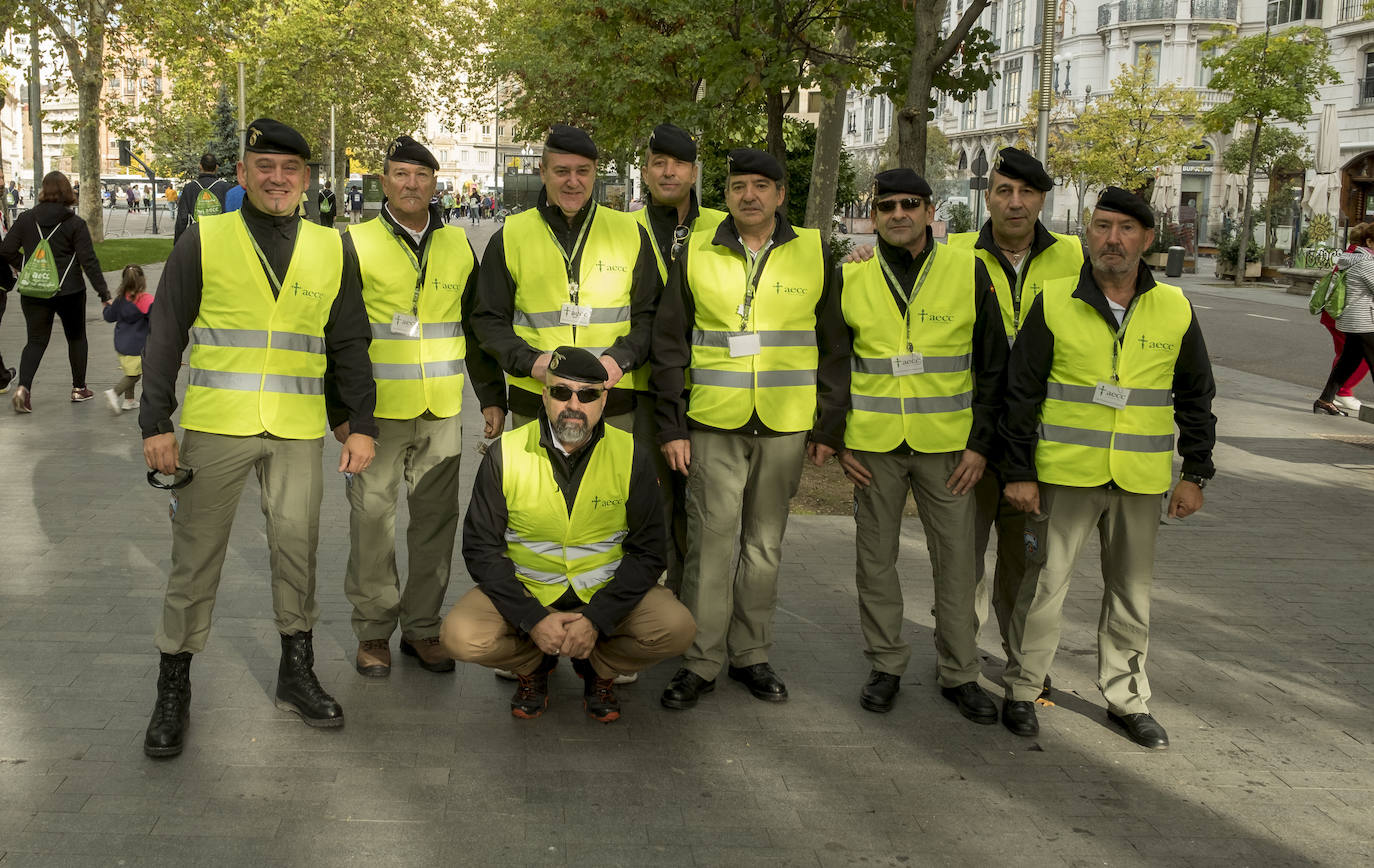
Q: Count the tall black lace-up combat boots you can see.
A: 2